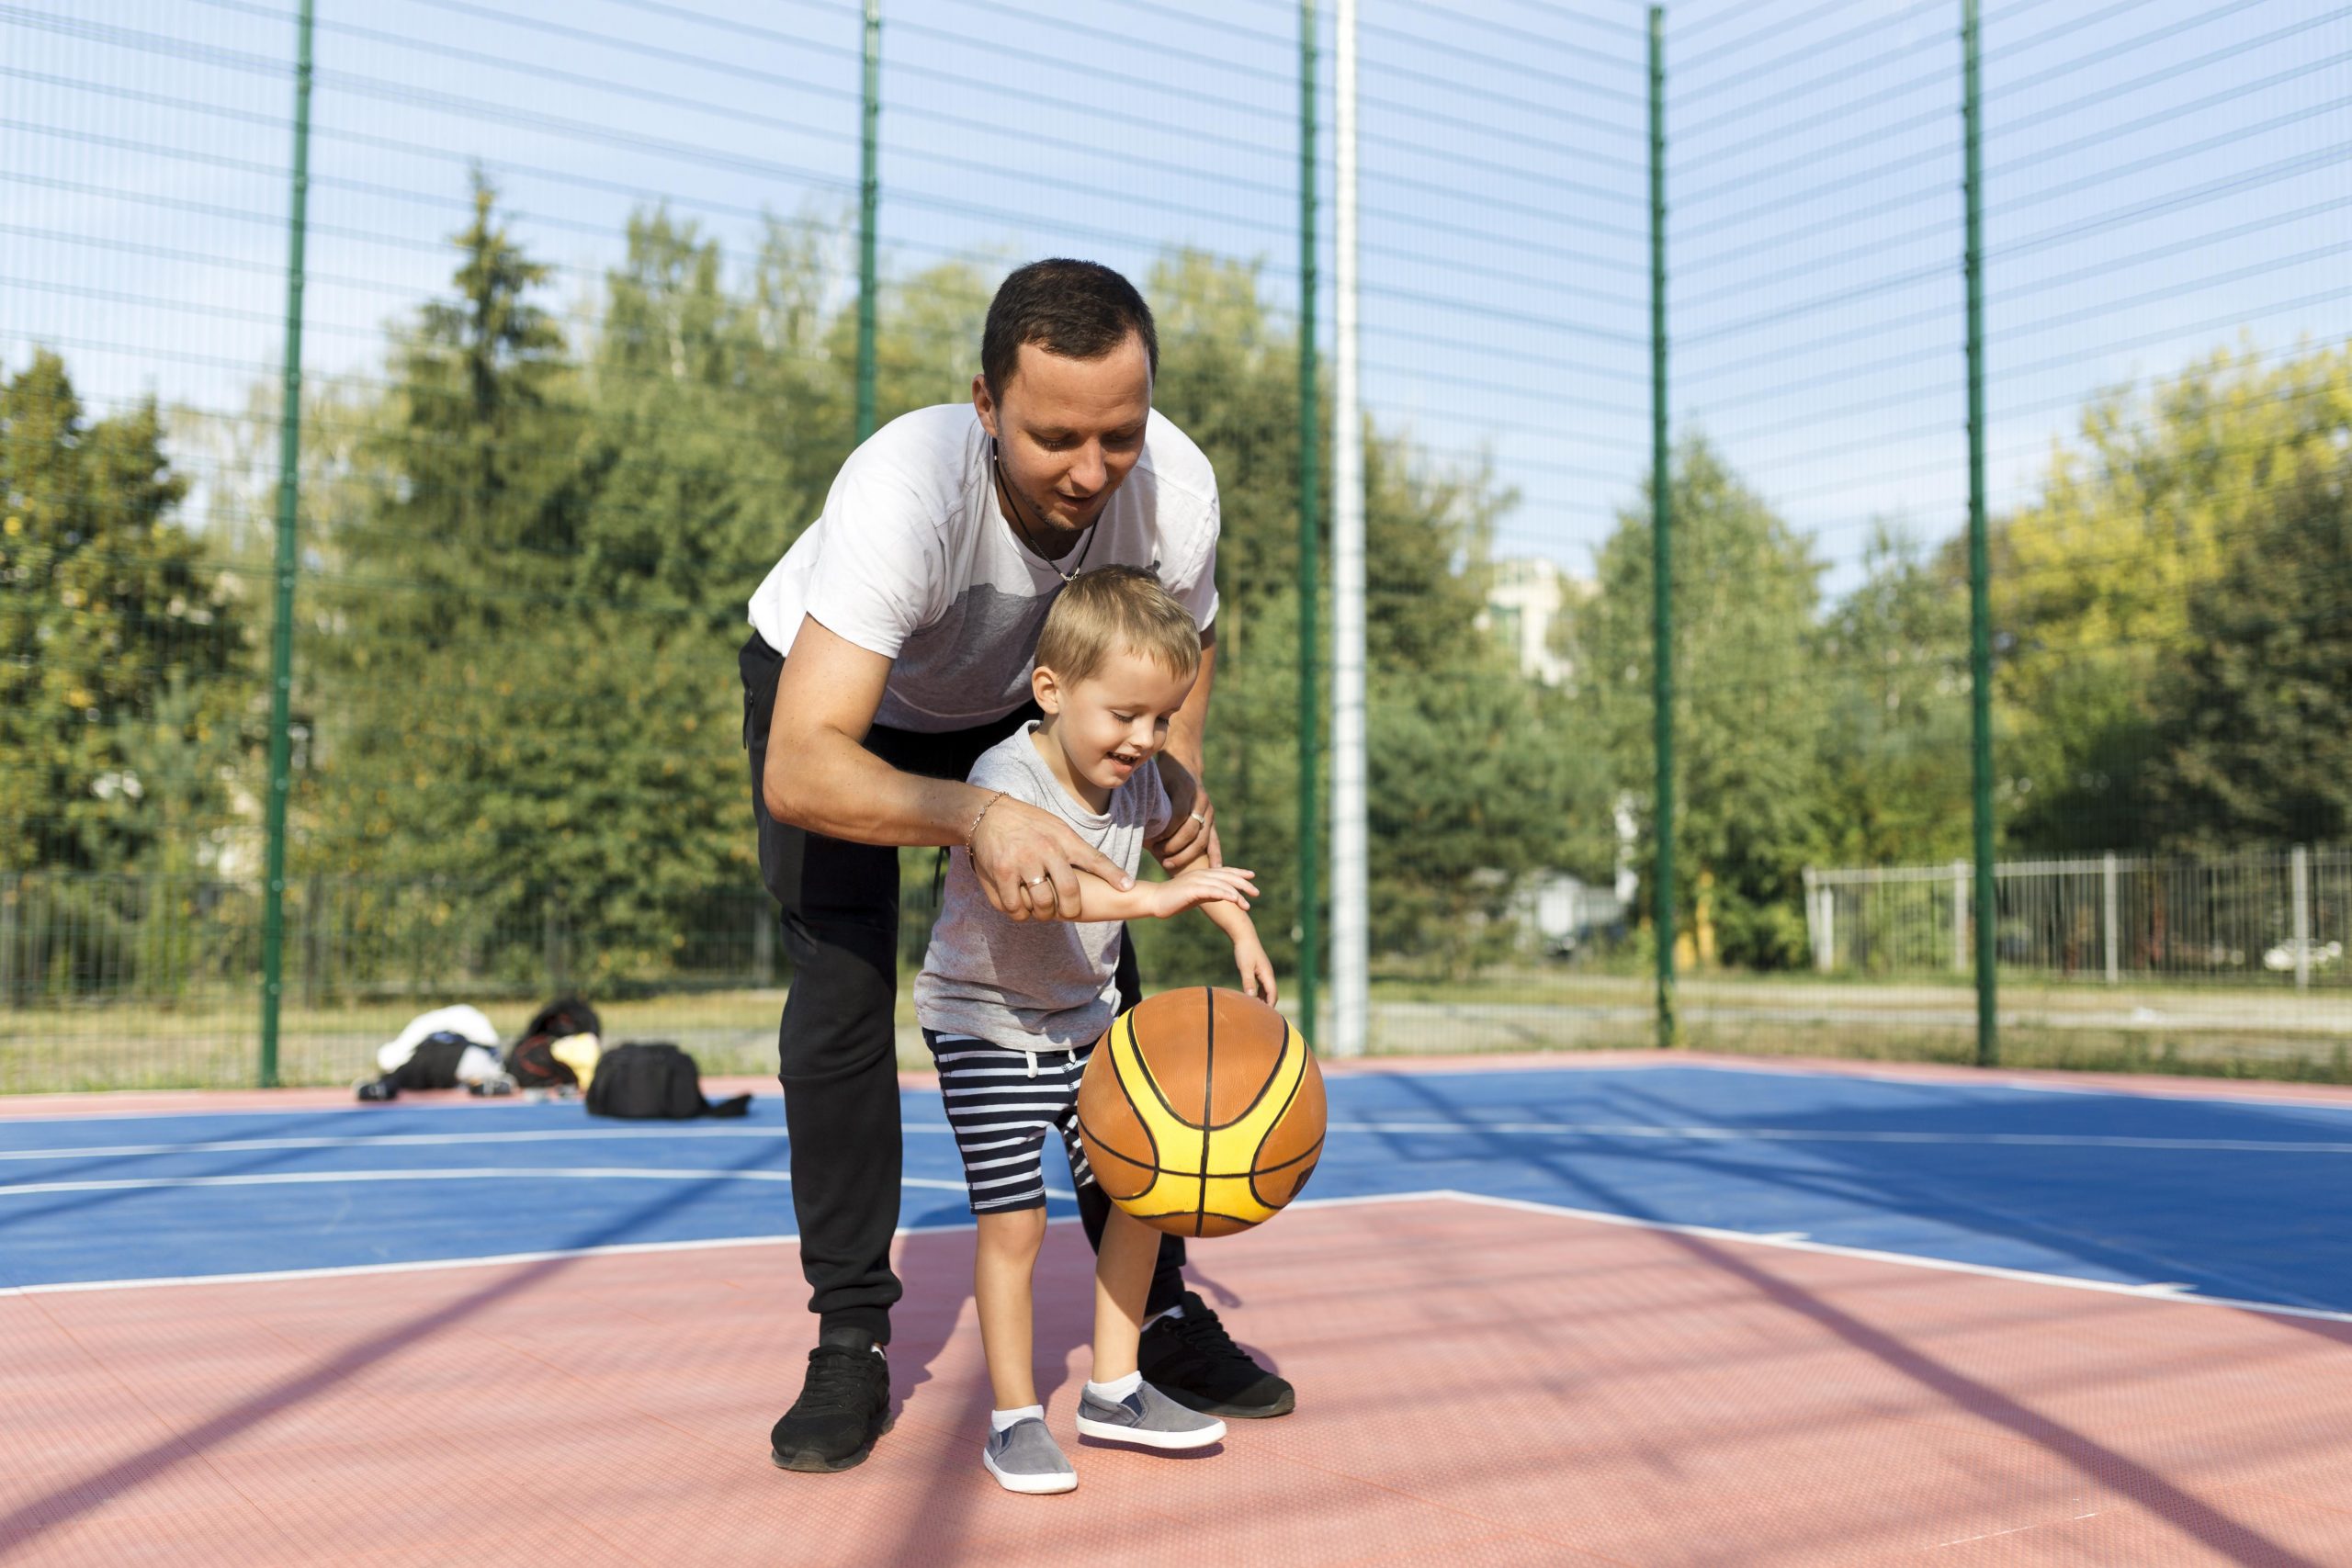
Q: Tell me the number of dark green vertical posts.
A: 5